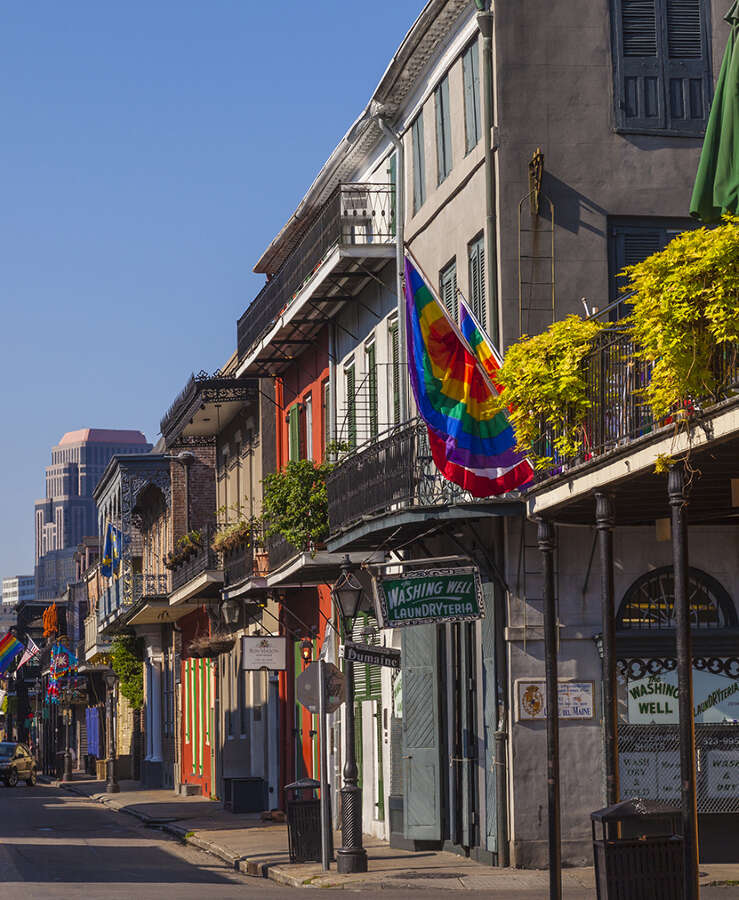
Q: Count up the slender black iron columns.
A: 3